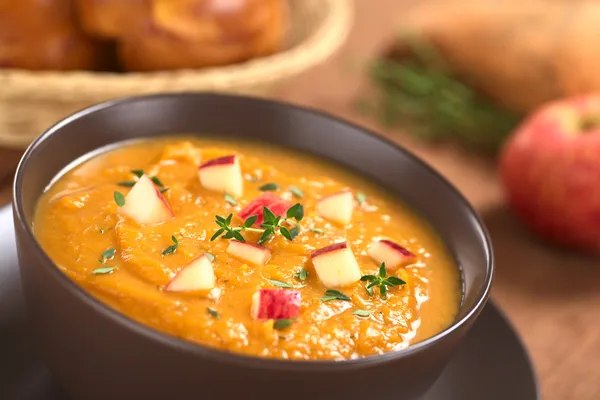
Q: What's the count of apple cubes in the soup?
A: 9